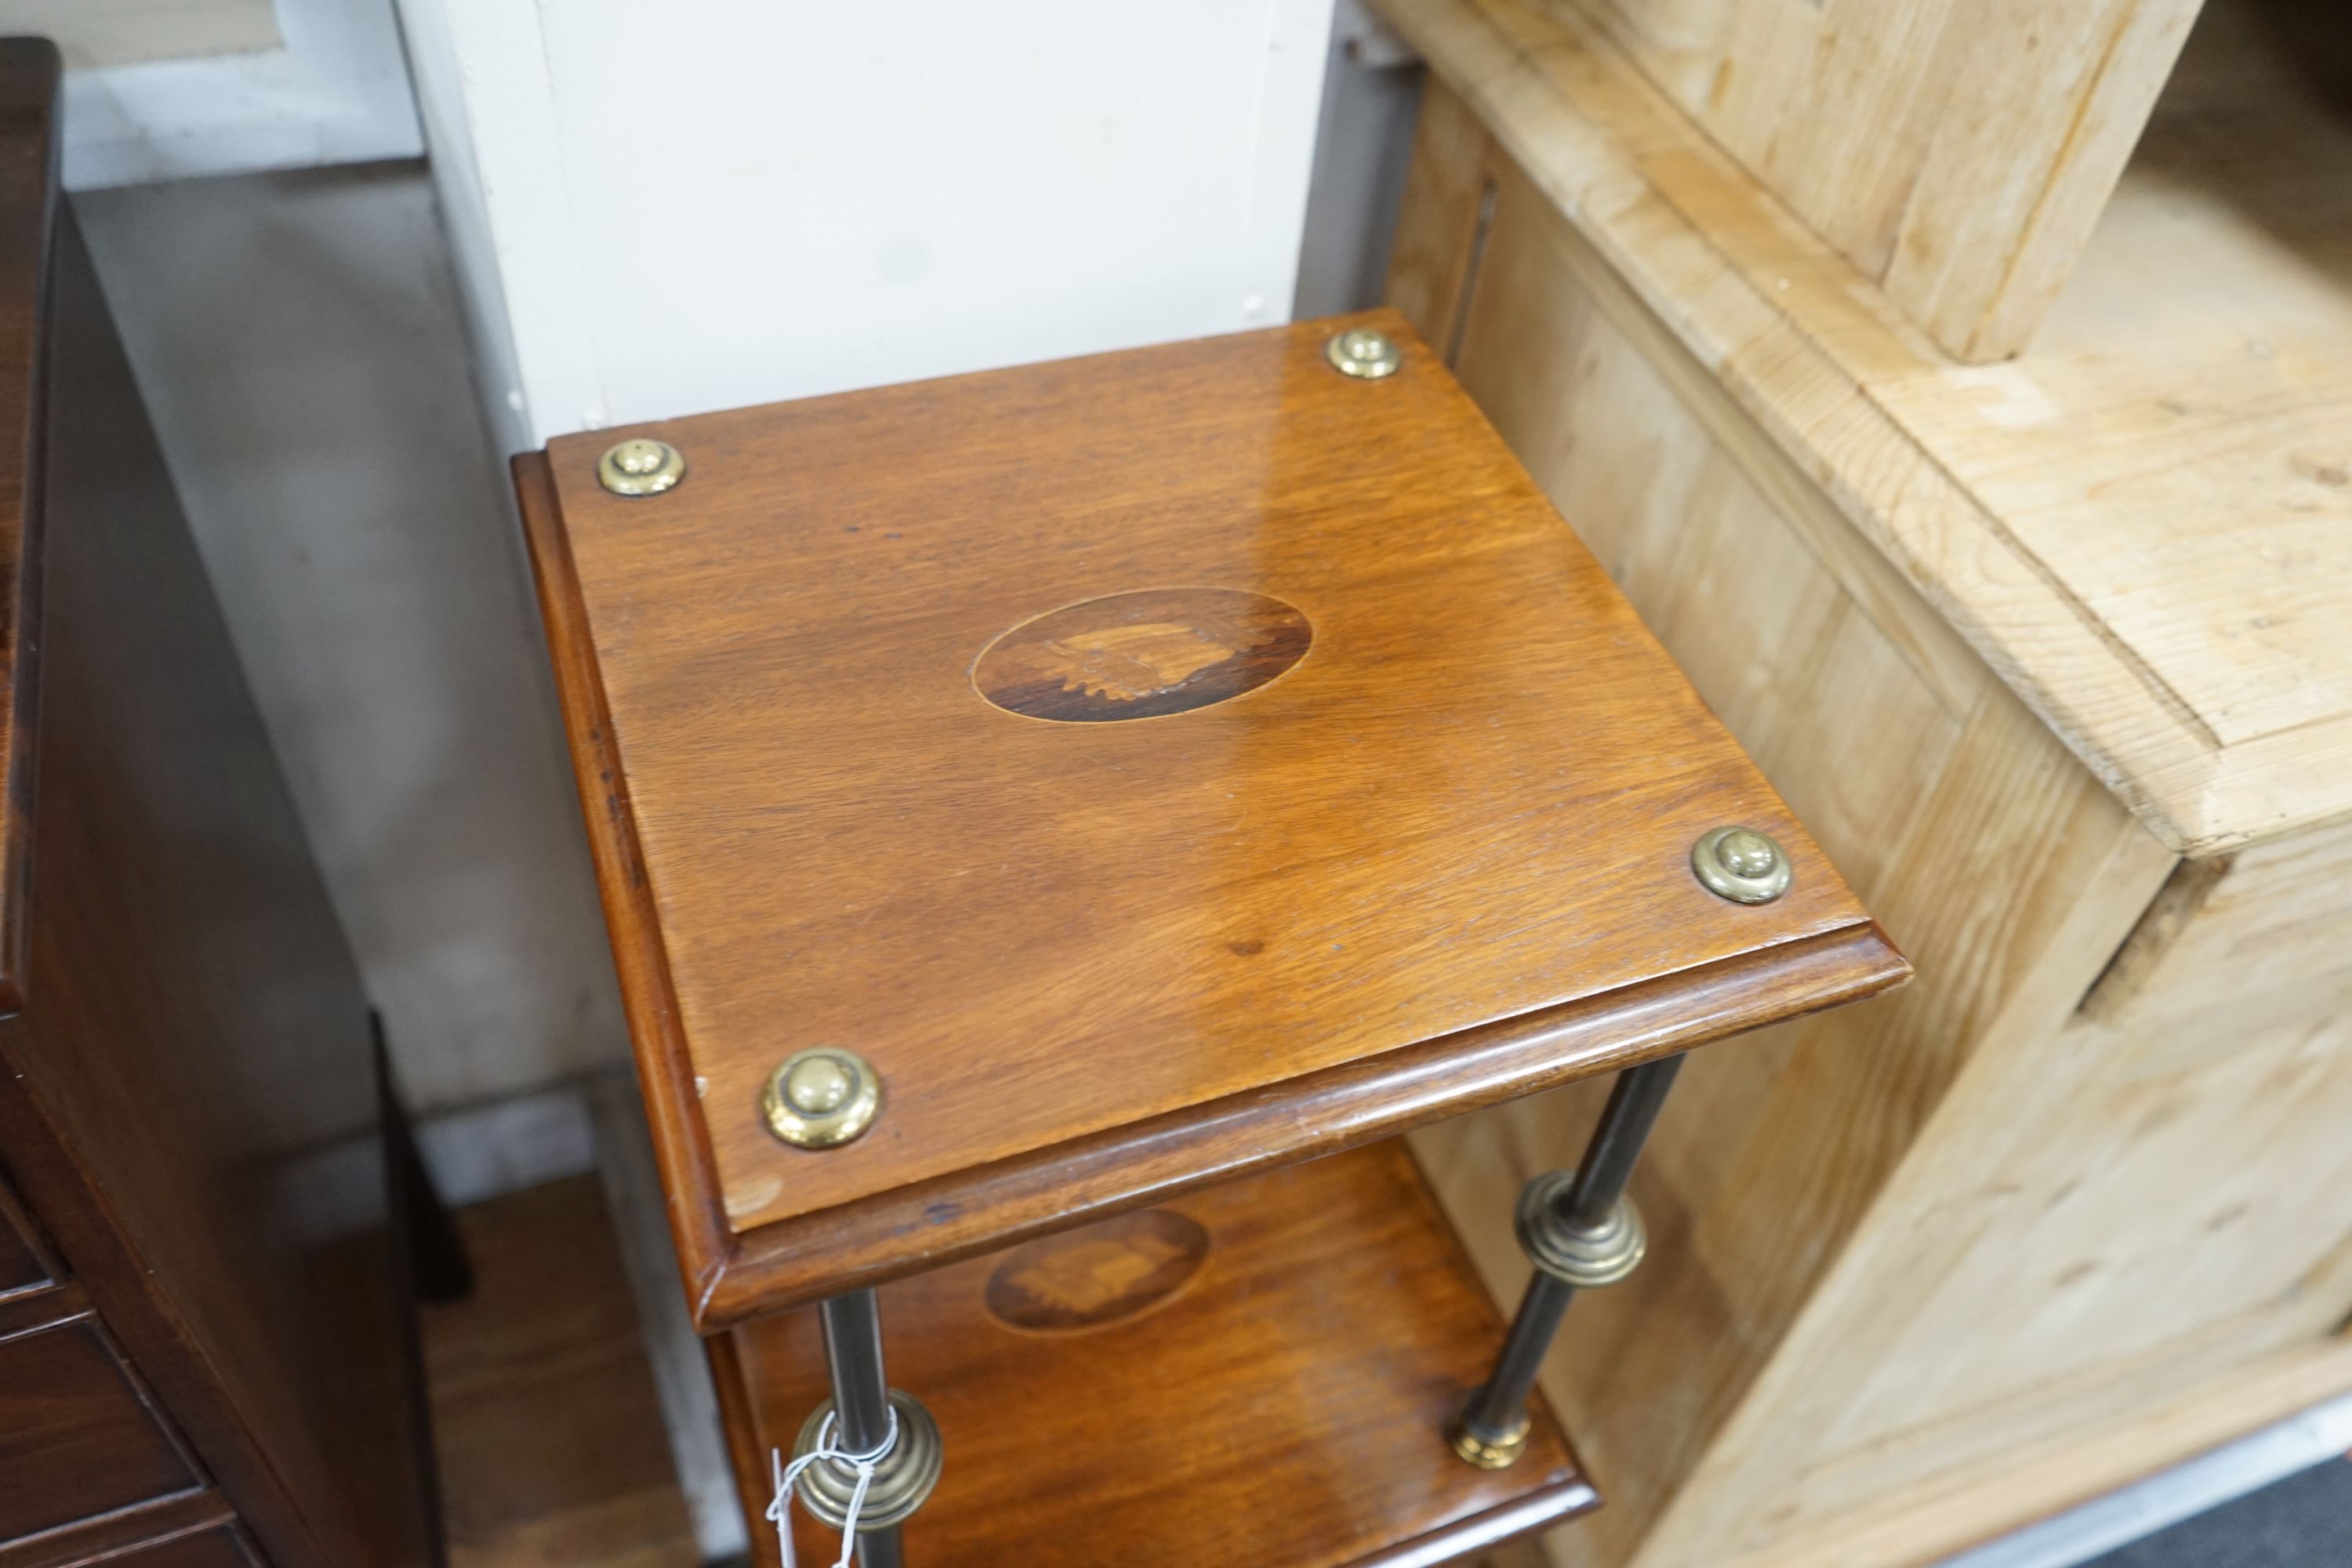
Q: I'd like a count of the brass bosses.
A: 4